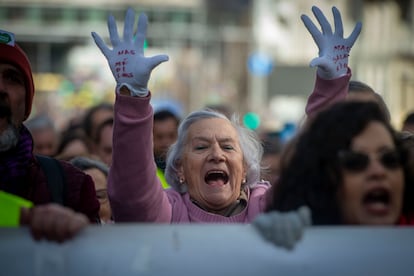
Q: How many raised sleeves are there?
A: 2